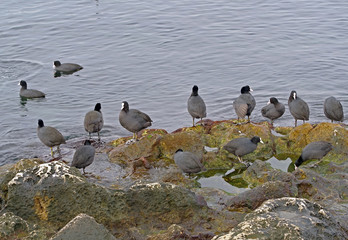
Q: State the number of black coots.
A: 14